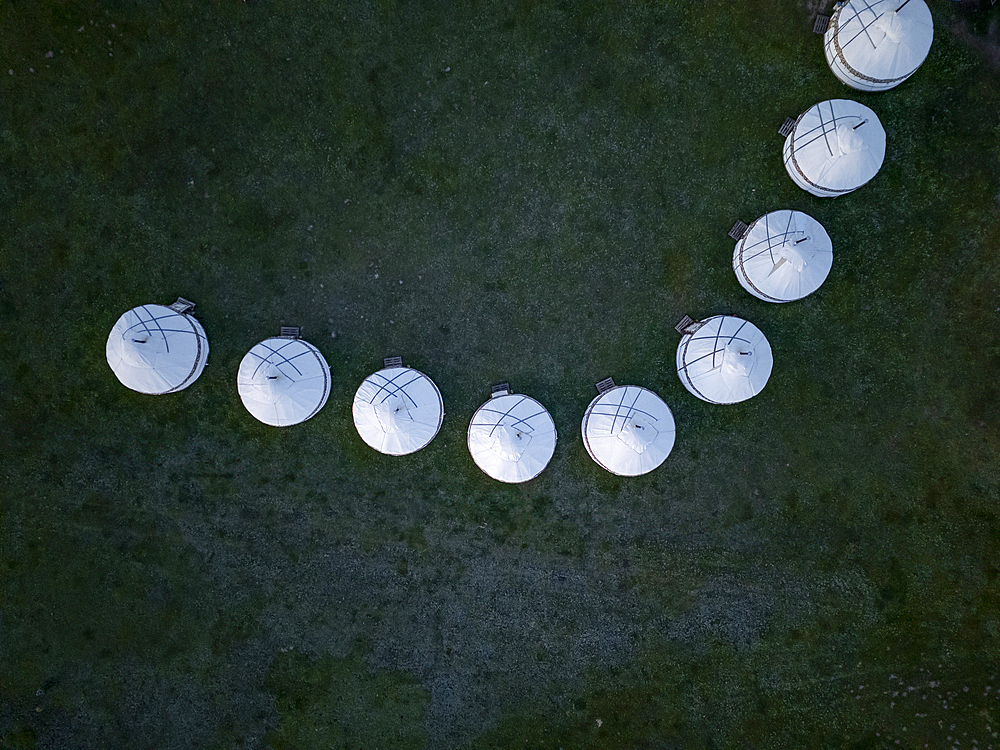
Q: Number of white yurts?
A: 9